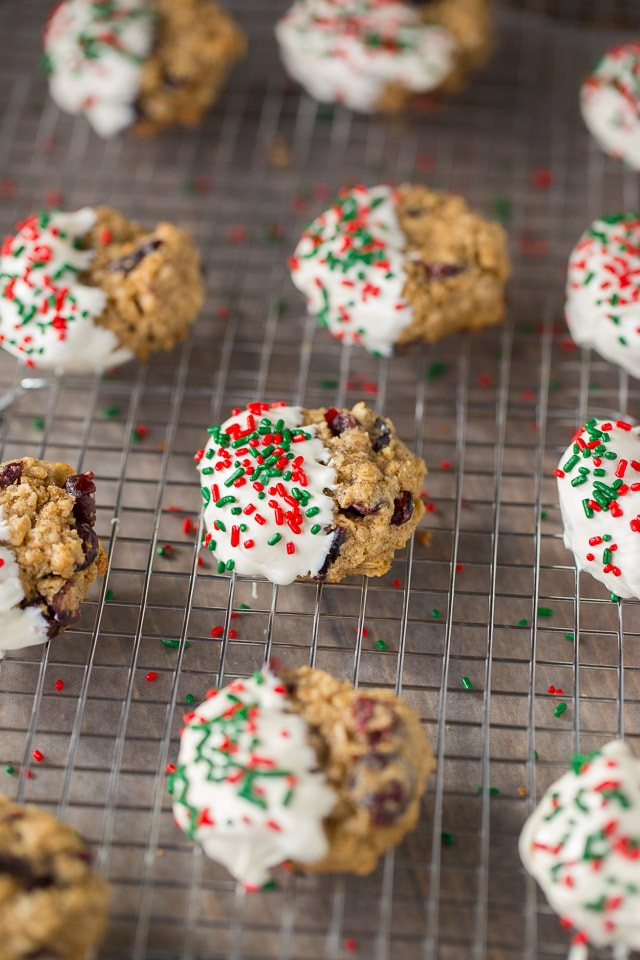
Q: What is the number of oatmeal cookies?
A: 12